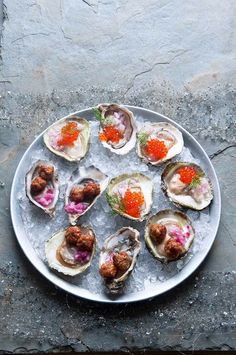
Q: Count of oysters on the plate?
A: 10